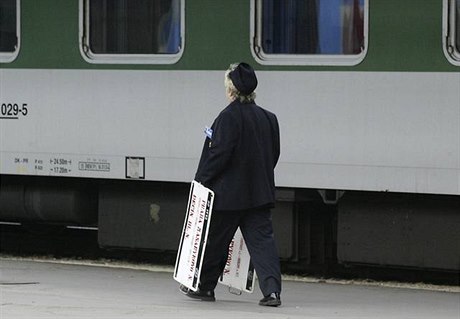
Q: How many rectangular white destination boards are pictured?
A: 2